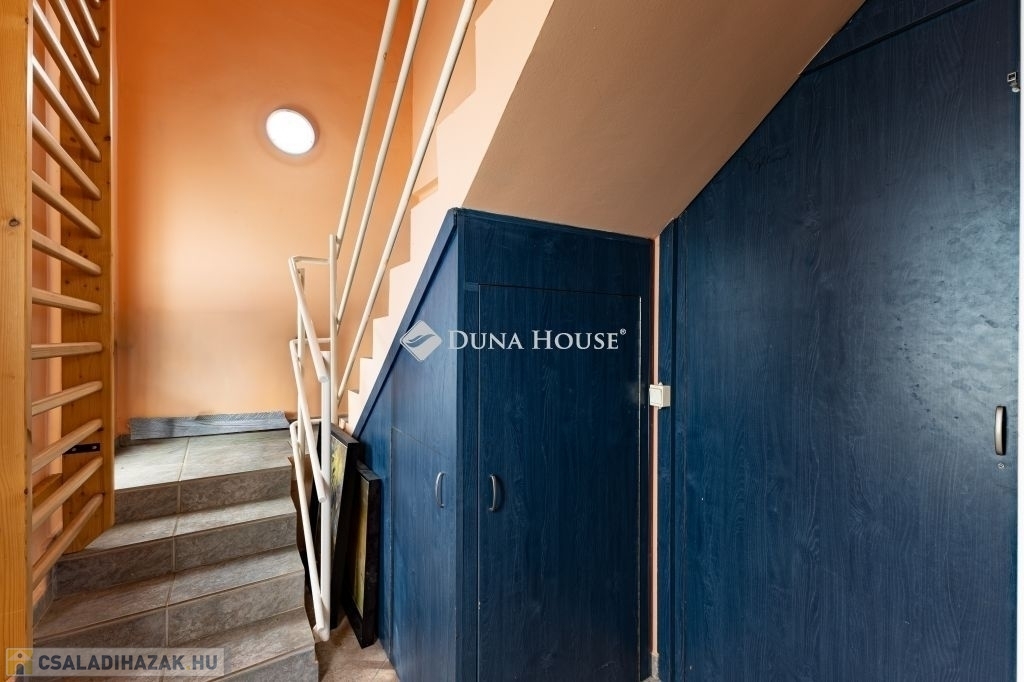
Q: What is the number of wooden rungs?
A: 14